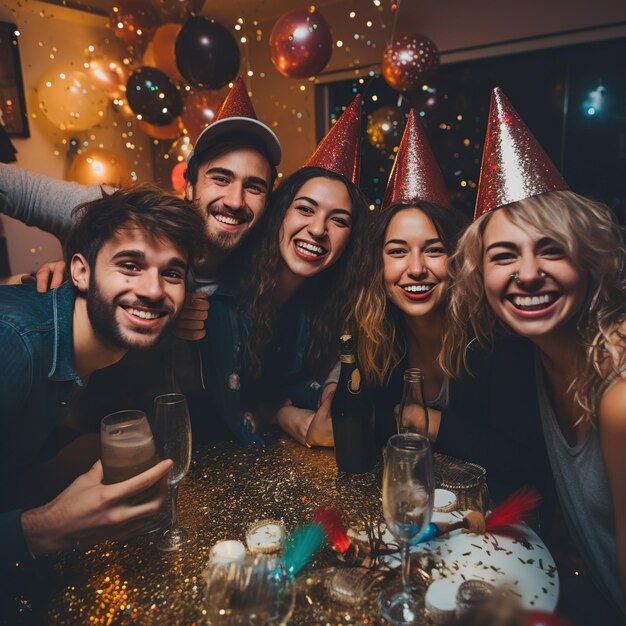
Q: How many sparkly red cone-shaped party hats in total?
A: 4